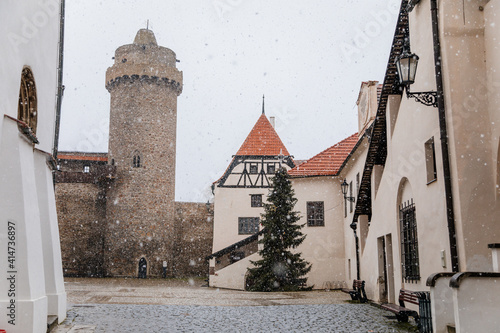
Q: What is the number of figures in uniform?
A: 0